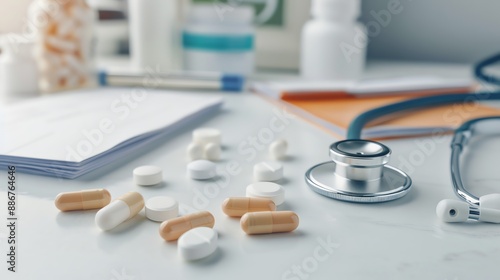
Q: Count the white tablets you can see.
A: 10